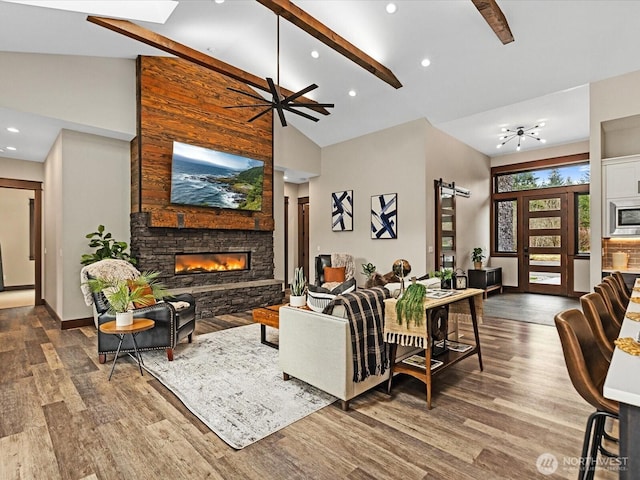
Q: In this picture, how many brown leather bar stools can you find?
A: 5